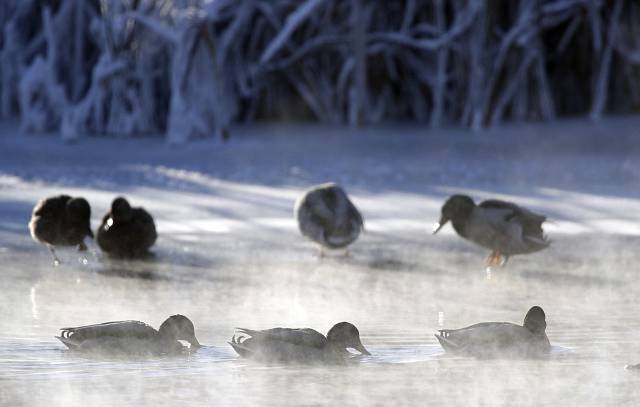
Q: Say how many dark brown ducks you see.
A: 2